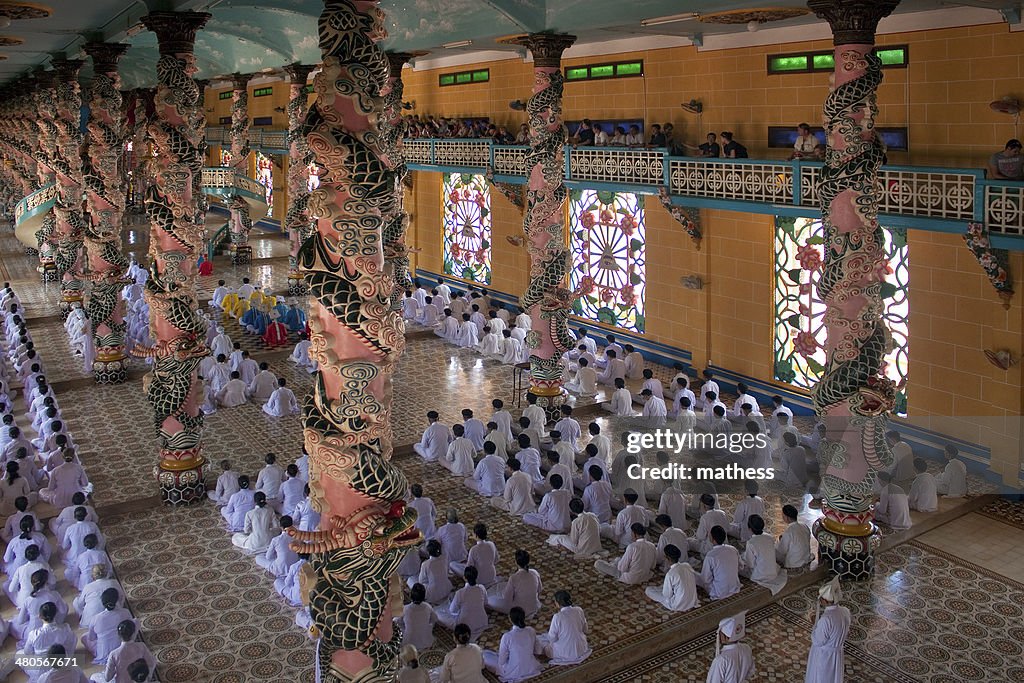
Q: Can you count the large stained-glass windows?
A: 3